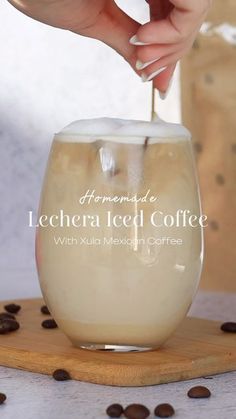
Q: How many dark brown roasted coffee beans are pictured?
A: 12